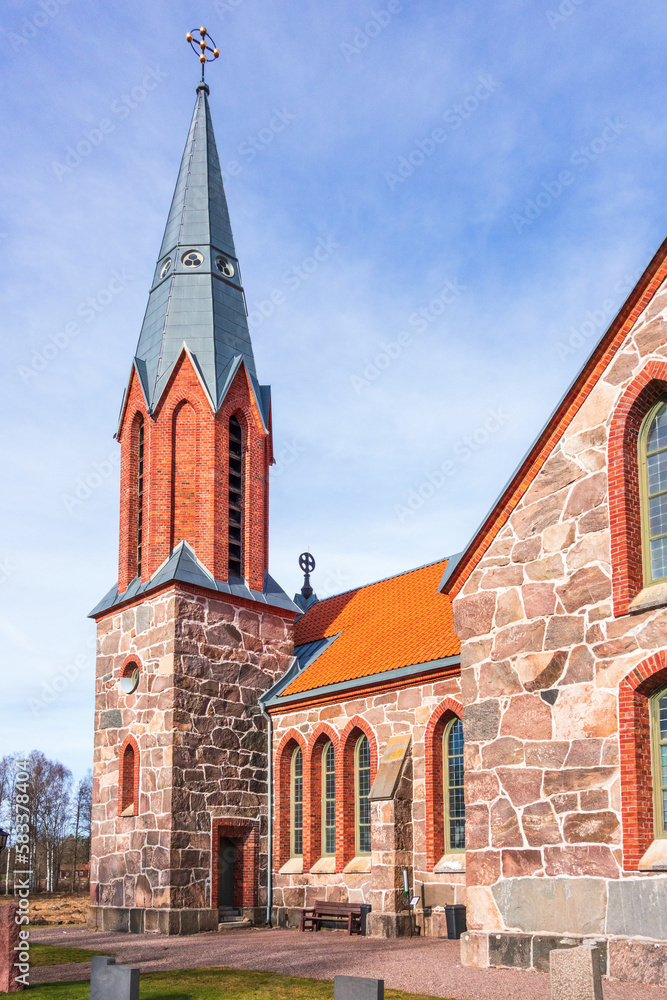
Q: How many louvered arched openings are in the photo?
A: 2